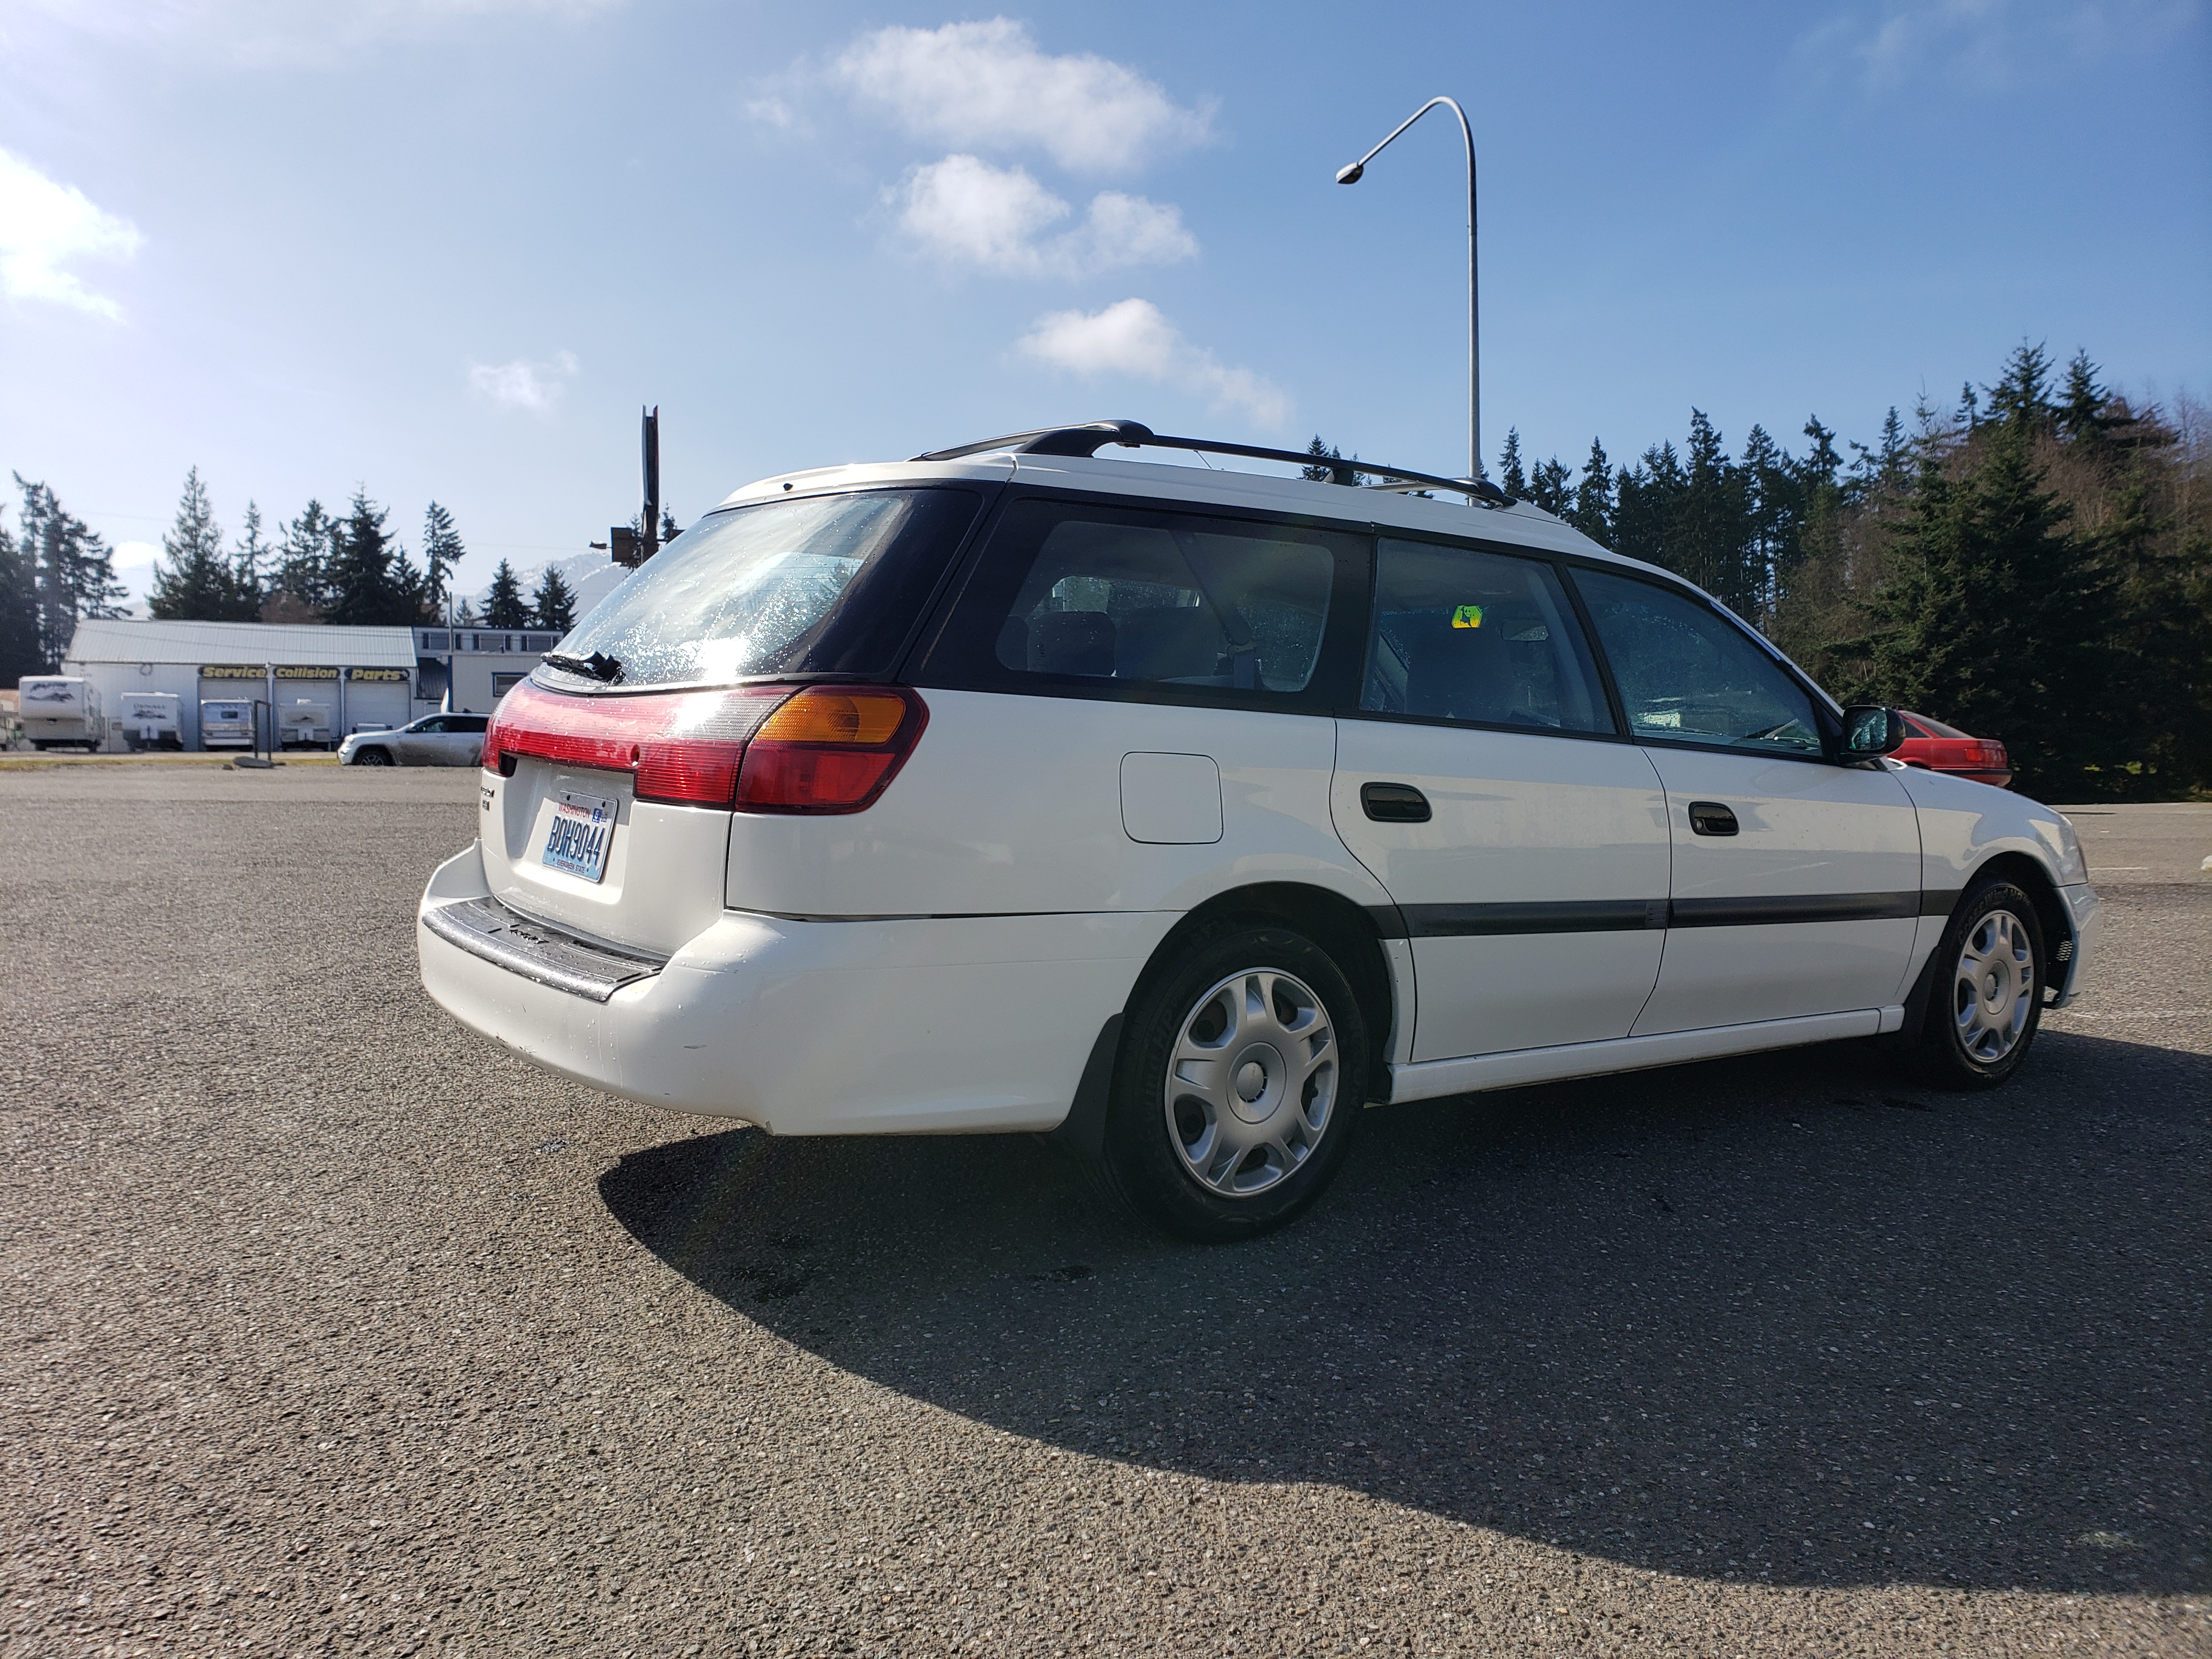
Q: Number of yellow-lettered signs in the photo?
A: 3